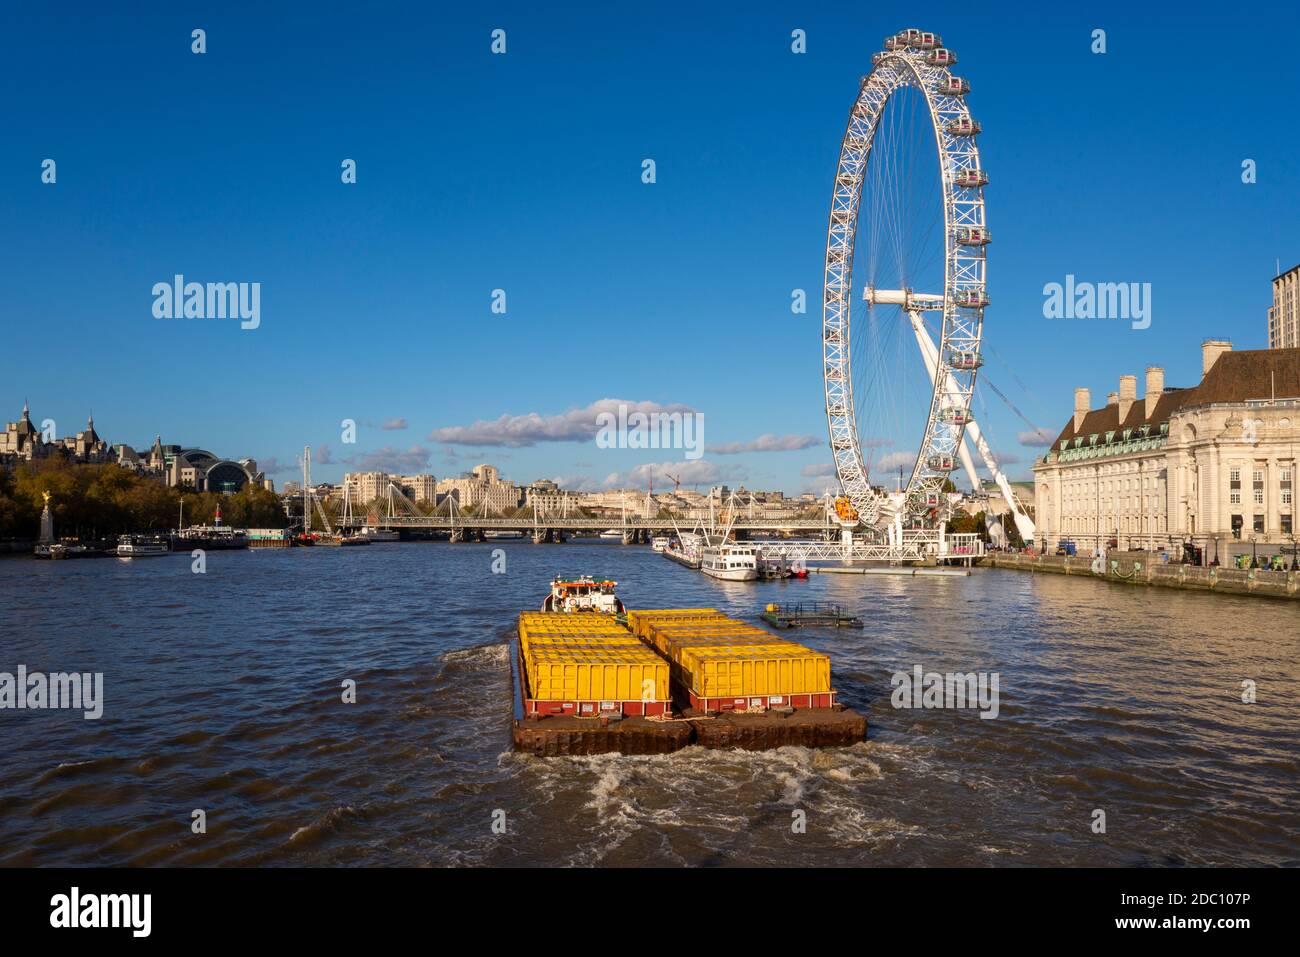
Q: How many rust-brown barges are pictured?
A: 2